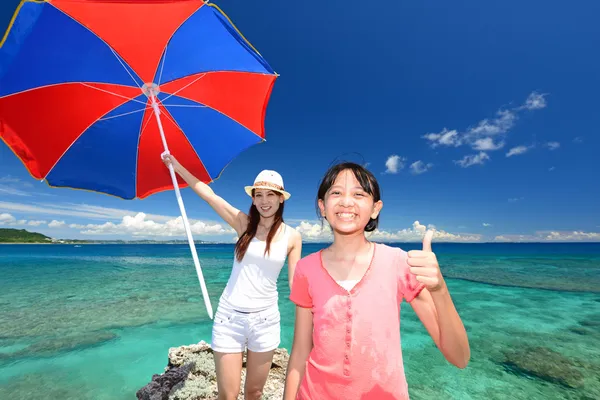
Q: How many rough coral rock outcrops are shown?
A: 1